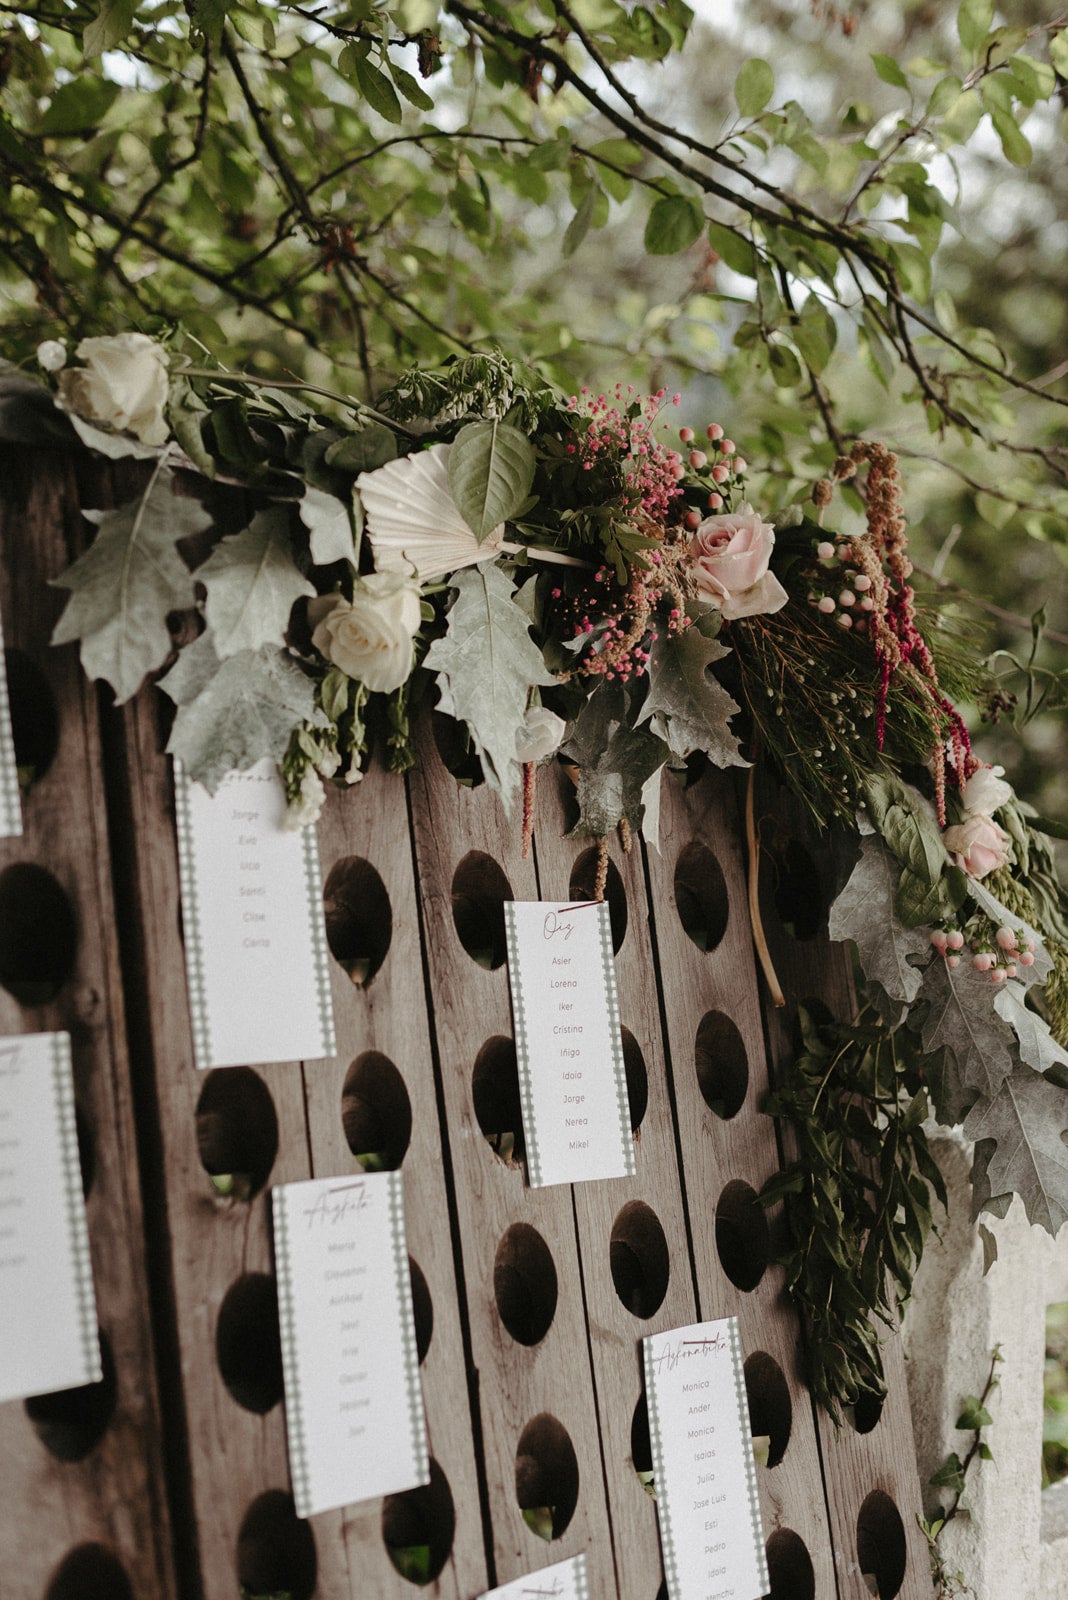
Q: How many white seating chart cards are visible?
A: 7